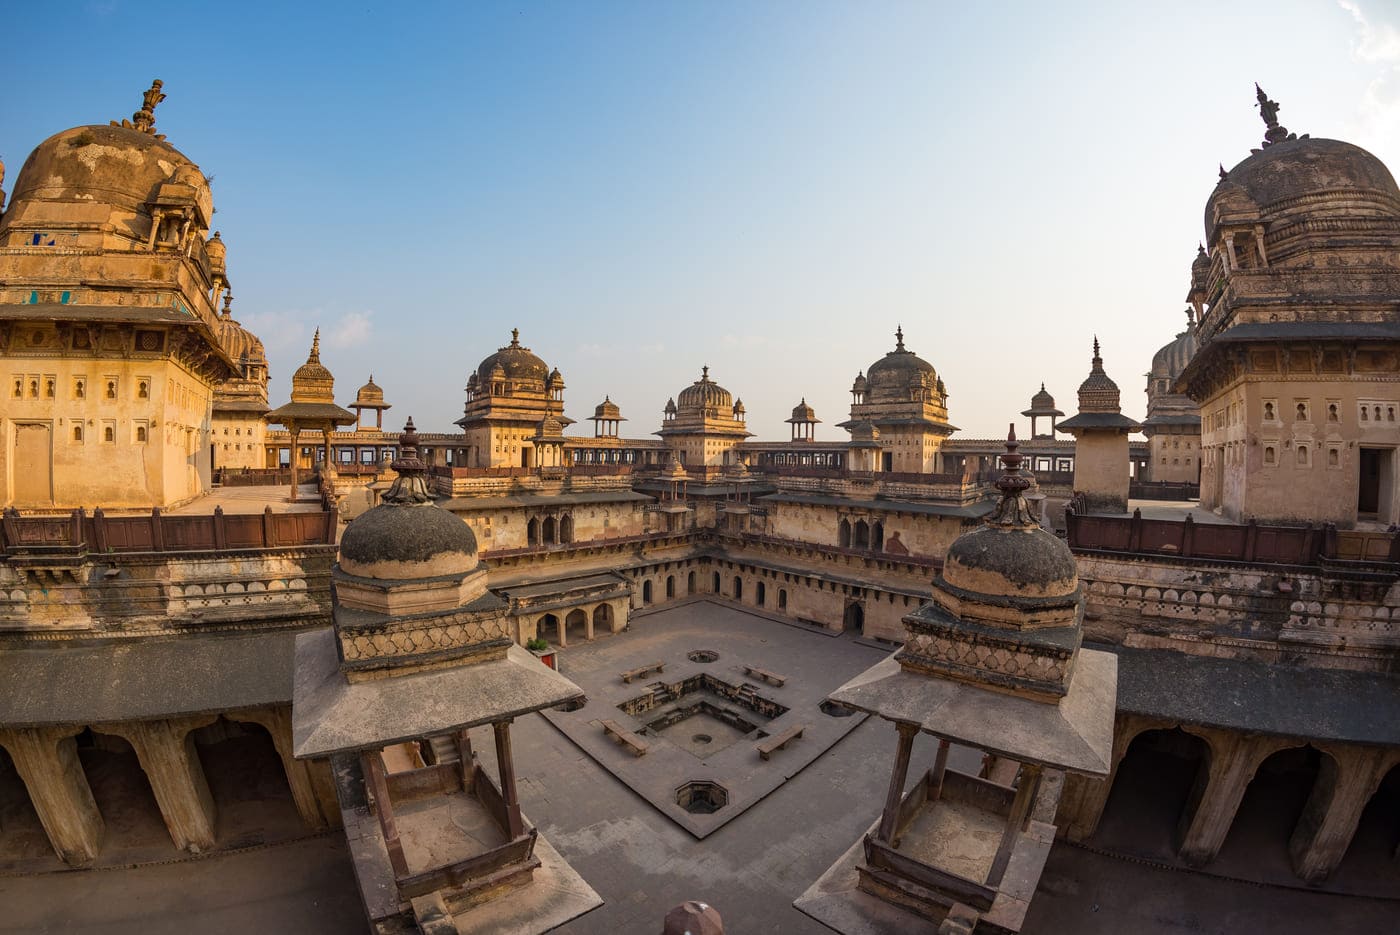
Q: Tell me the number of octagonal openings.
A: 4